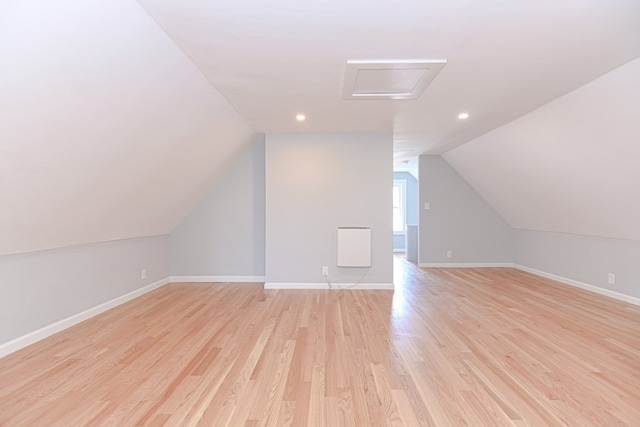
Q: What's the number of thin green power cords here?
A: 0